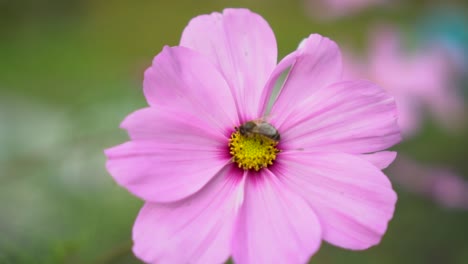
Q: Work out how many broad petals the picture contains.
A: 8